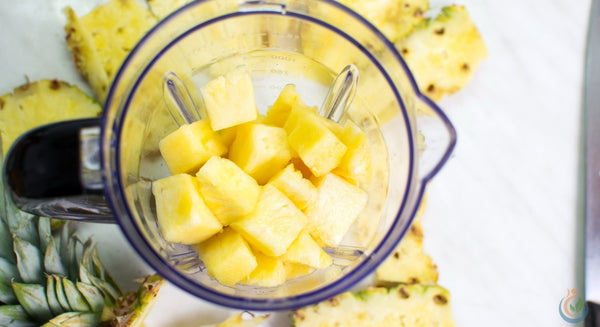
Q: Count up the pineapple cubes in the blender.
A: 14